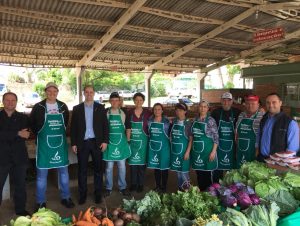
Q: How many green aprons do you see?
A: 8